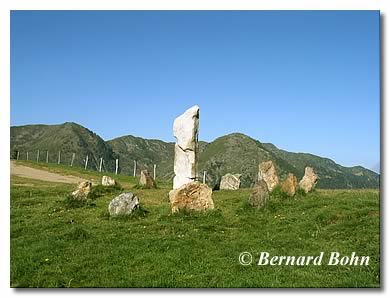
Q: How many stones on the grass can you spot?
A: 11